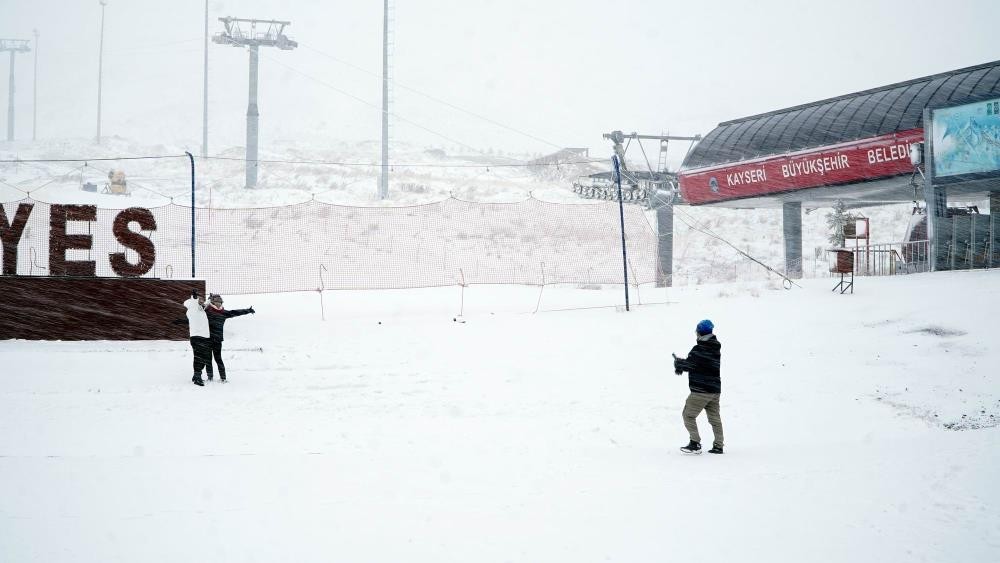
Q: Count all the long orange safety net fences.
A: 1